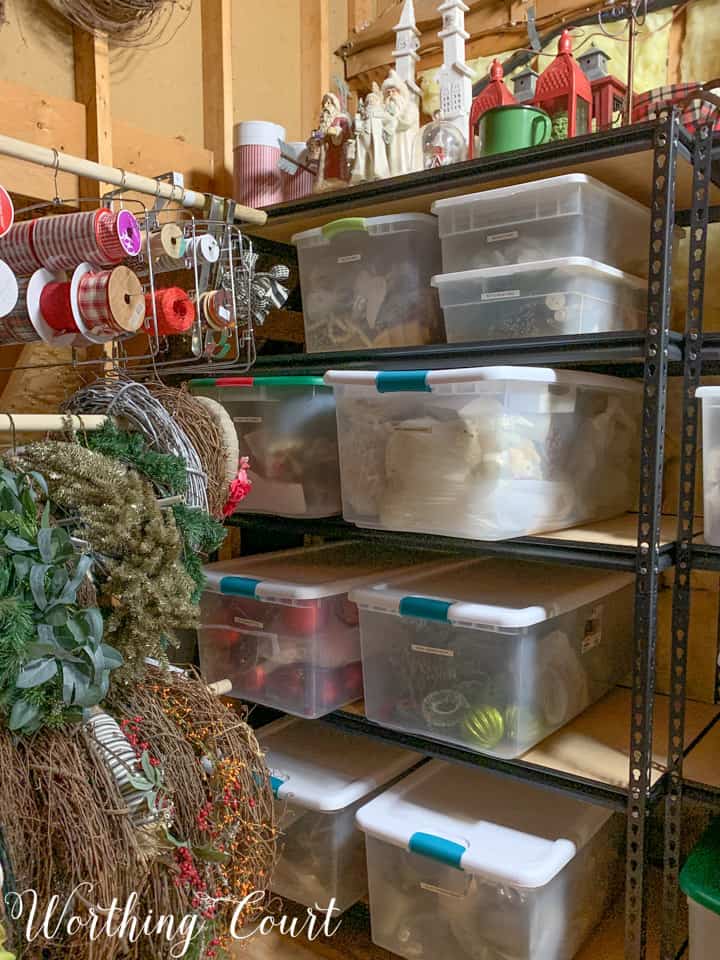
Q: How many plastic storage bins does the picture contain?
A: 11